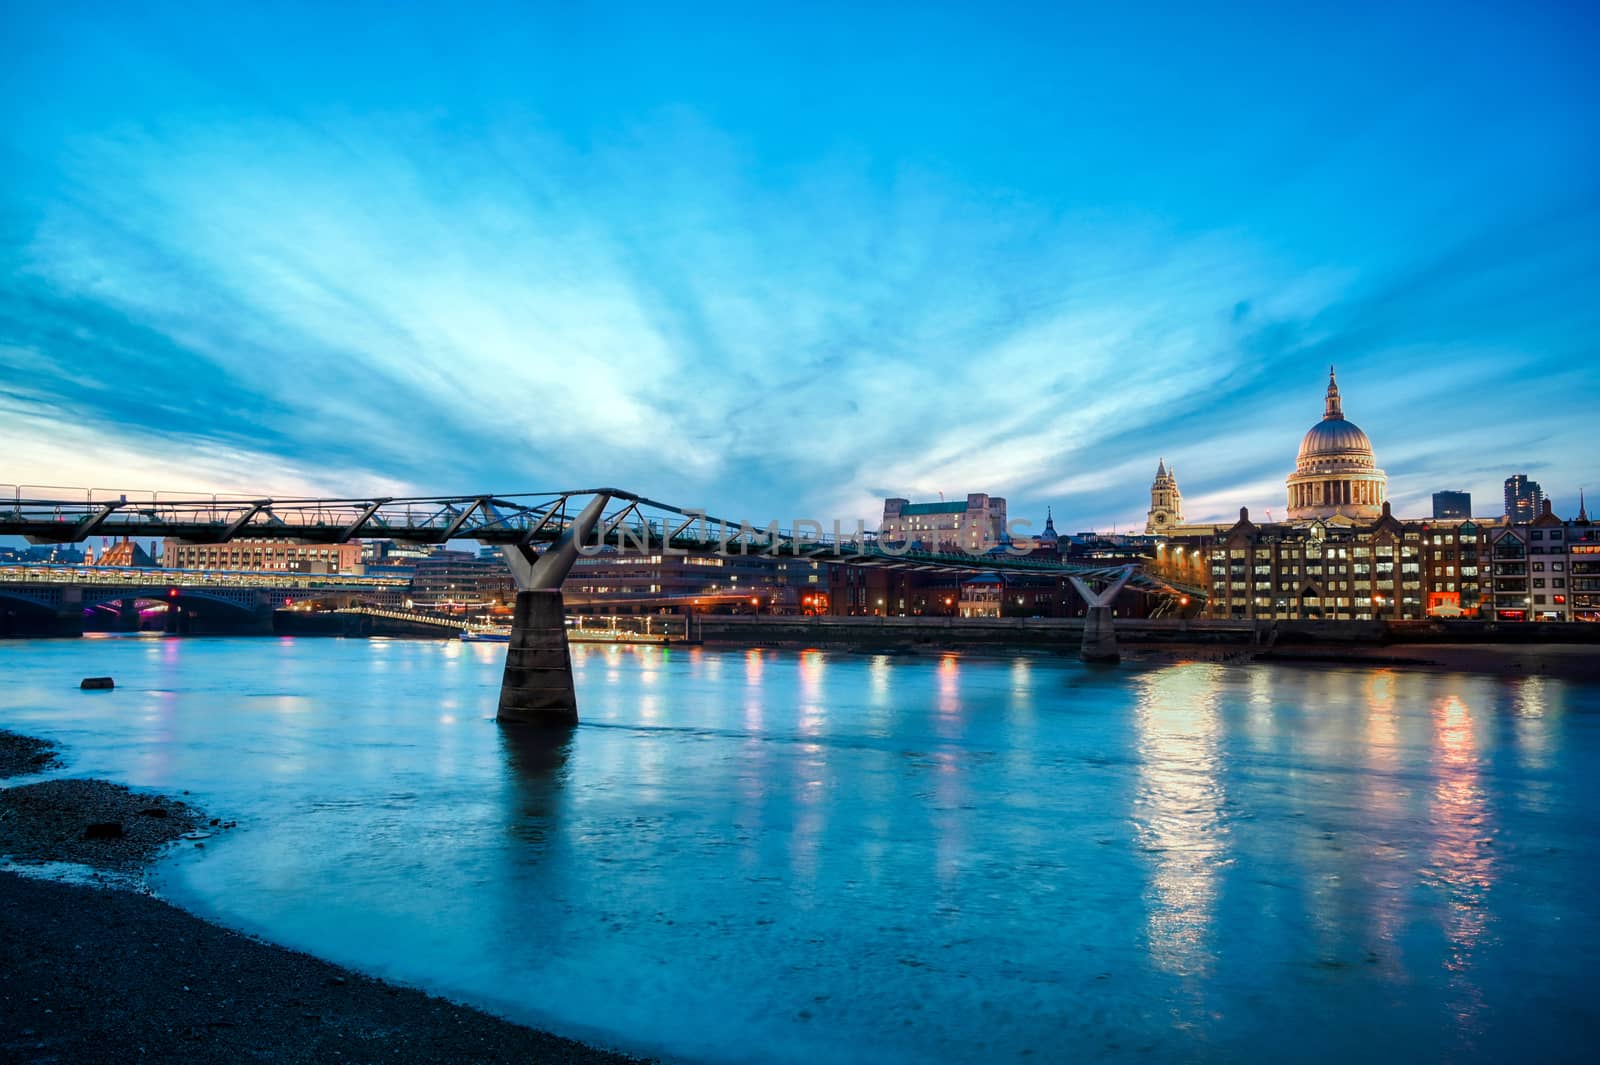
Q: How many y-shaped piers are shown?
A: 2